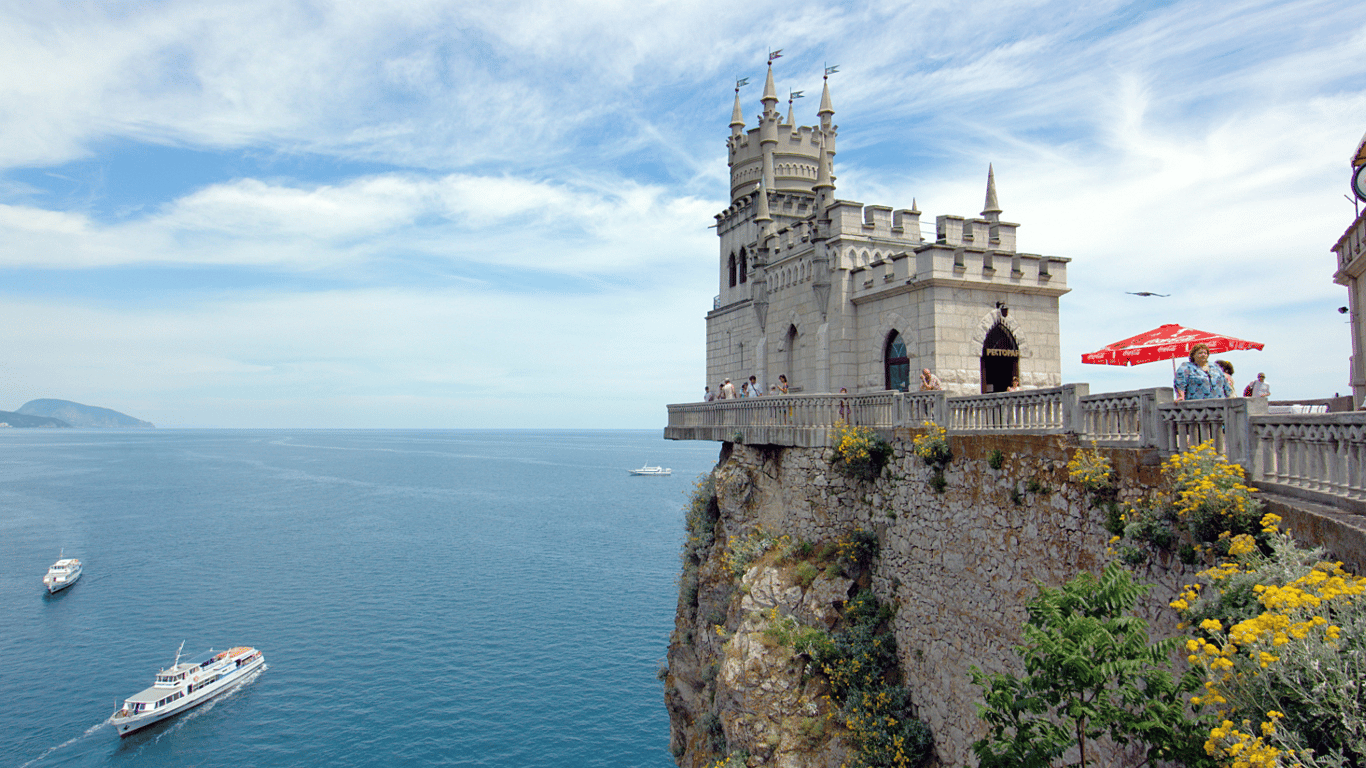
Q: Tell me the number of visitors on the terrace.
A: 13